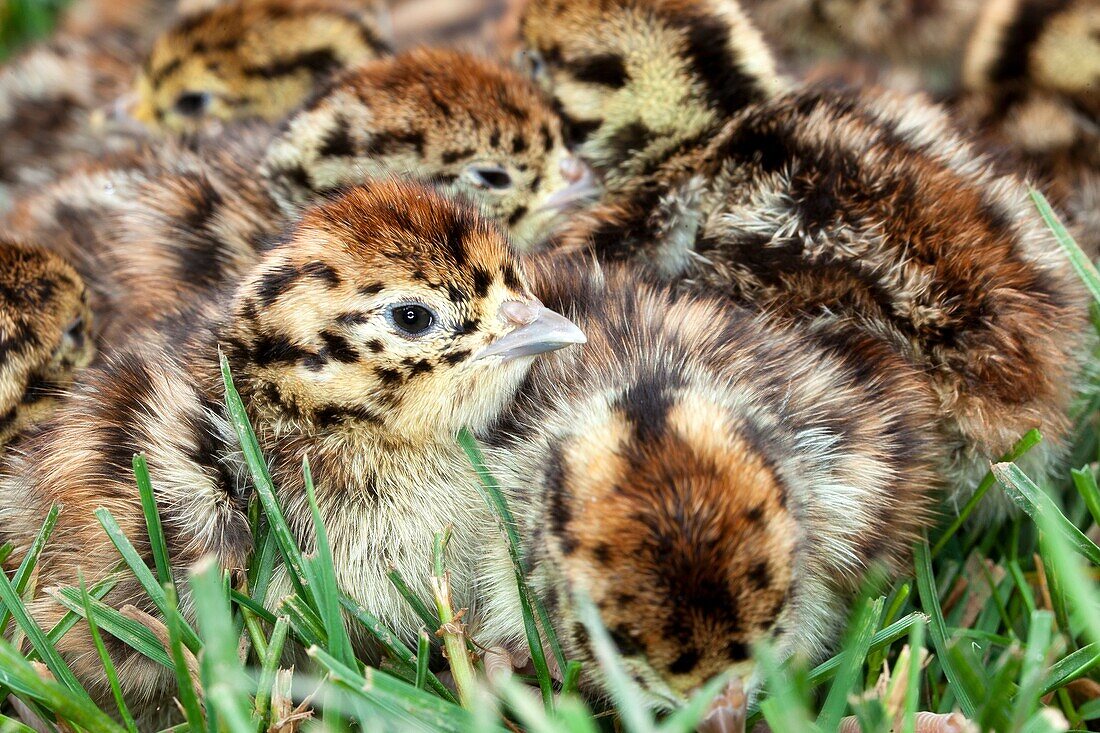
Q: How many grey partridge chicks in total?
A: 7